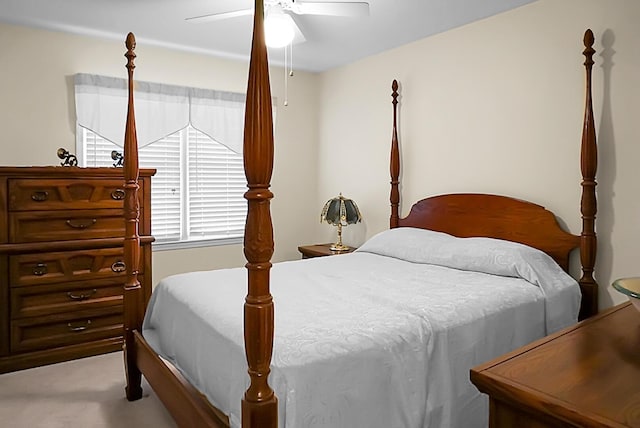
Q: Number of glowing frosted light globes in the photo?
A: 1